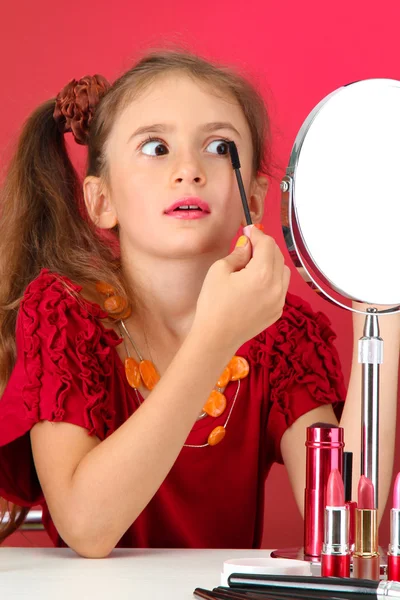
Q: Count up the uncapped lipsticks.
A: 3